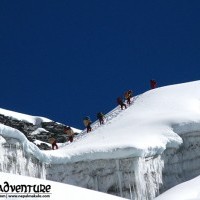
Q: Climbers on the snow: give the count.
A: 7